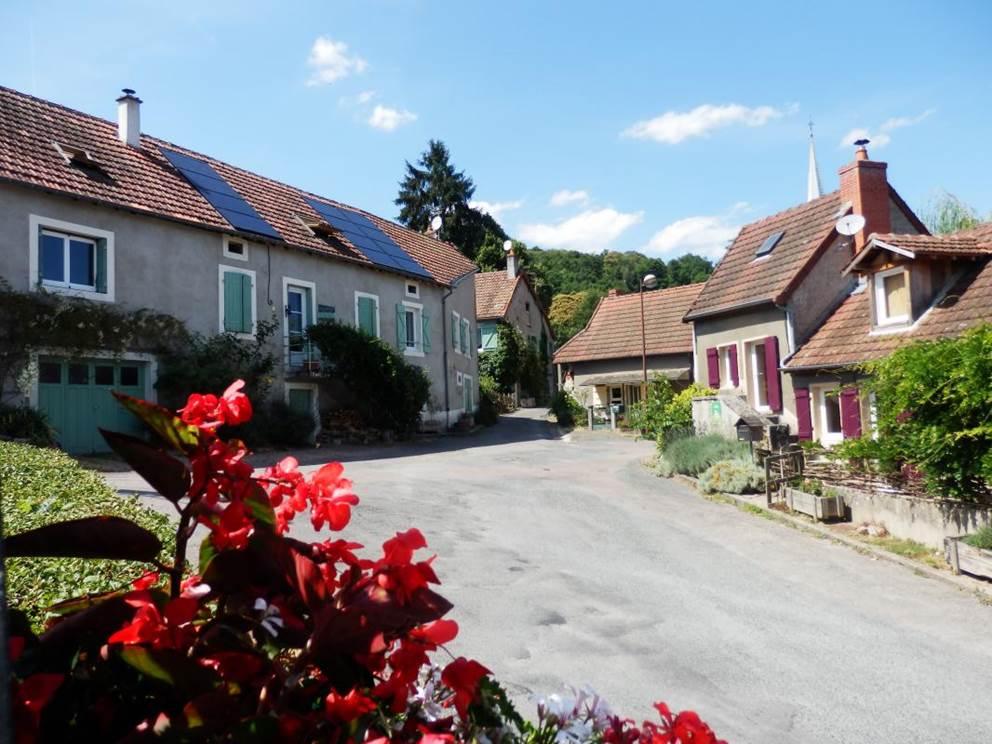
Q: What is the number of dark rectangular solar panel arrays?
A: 2